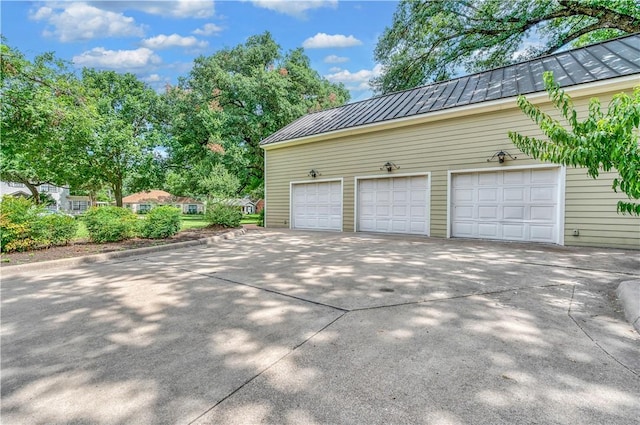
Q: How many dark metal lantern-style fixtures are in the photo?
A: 3